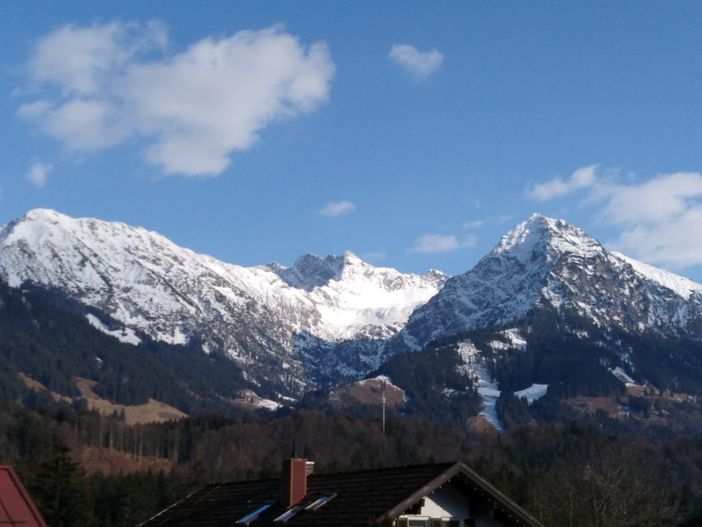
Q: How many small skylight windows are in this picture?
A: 3